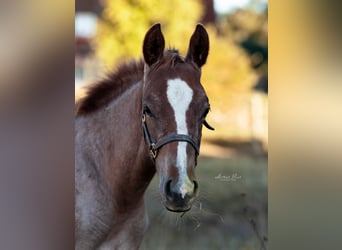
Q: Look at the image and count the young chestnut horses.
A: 1